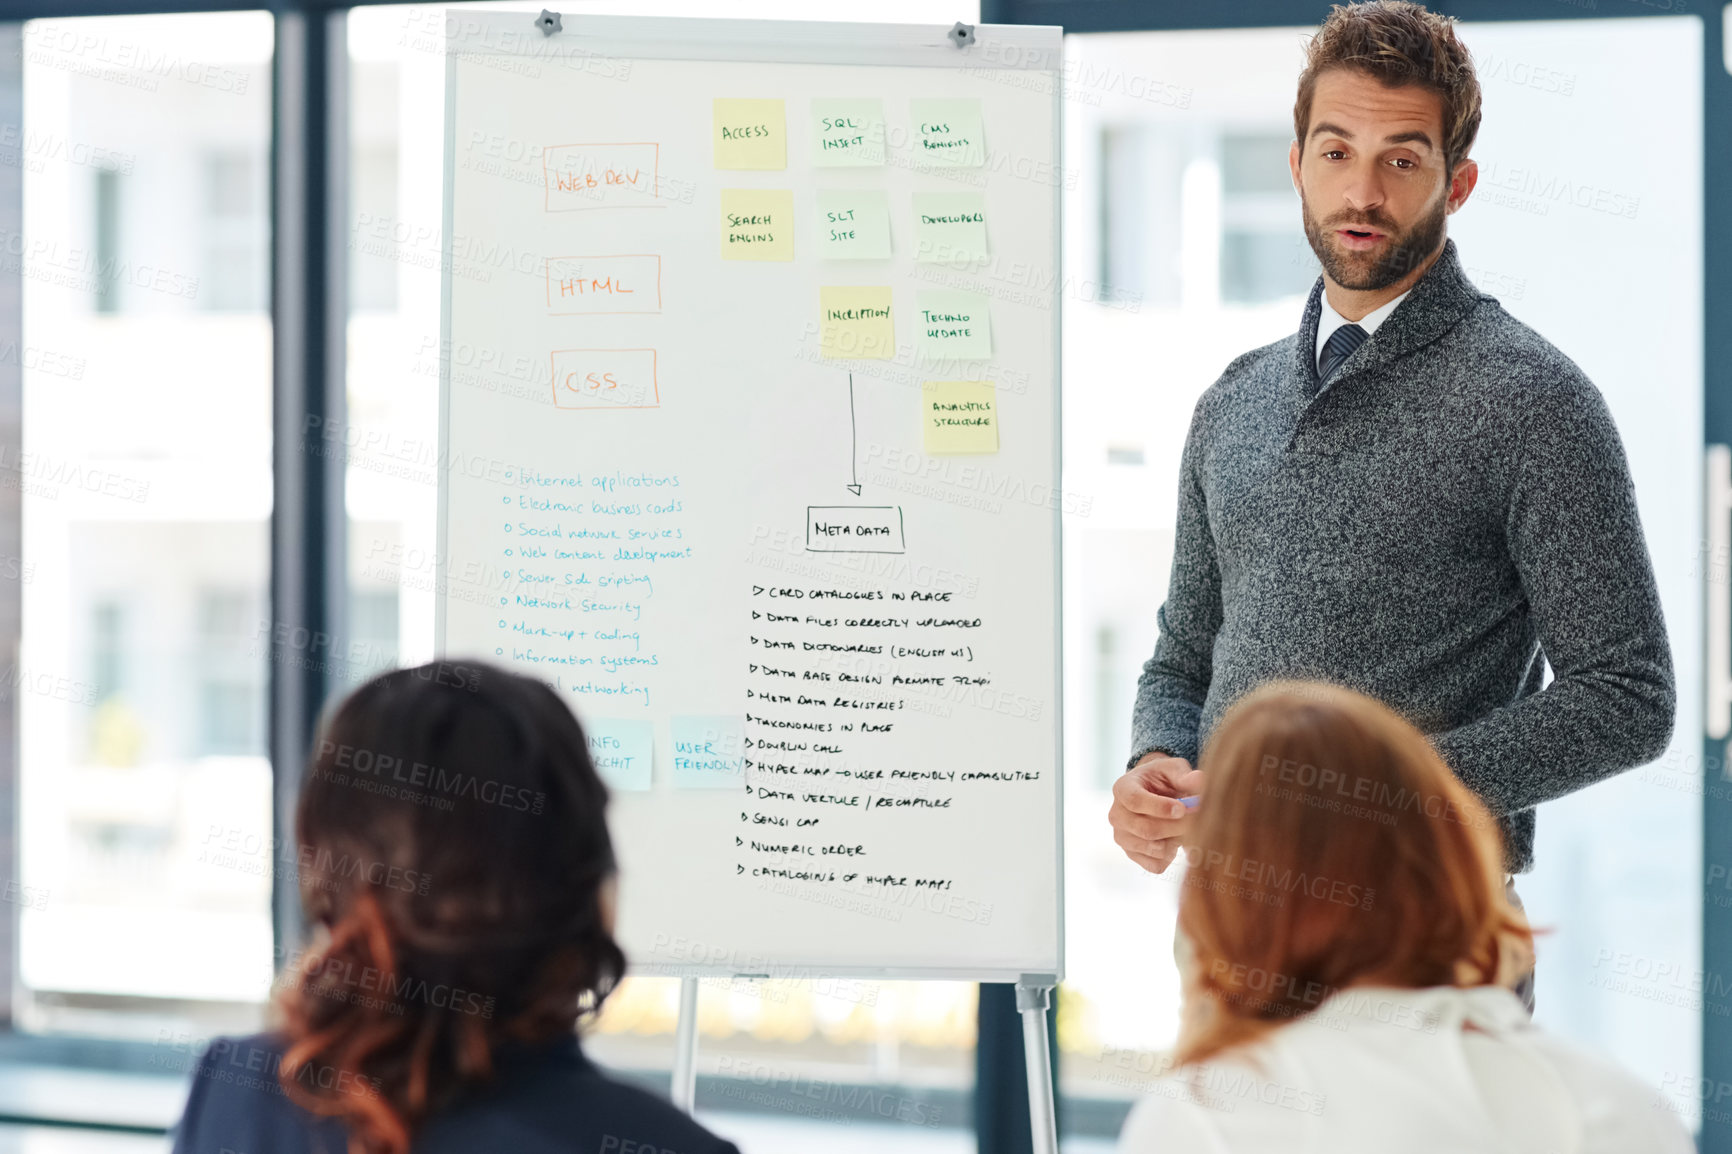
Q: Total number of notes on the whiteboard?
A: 11